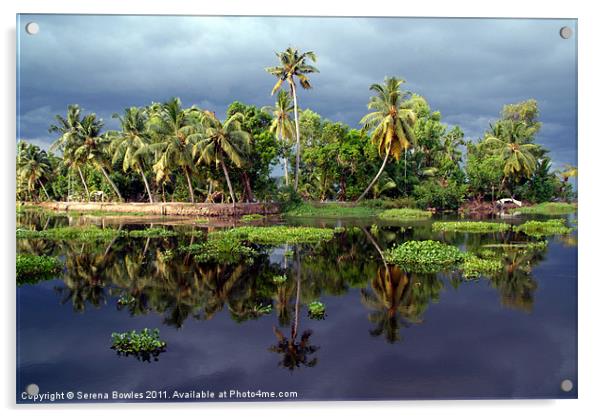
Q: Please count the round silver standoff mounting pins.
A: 4